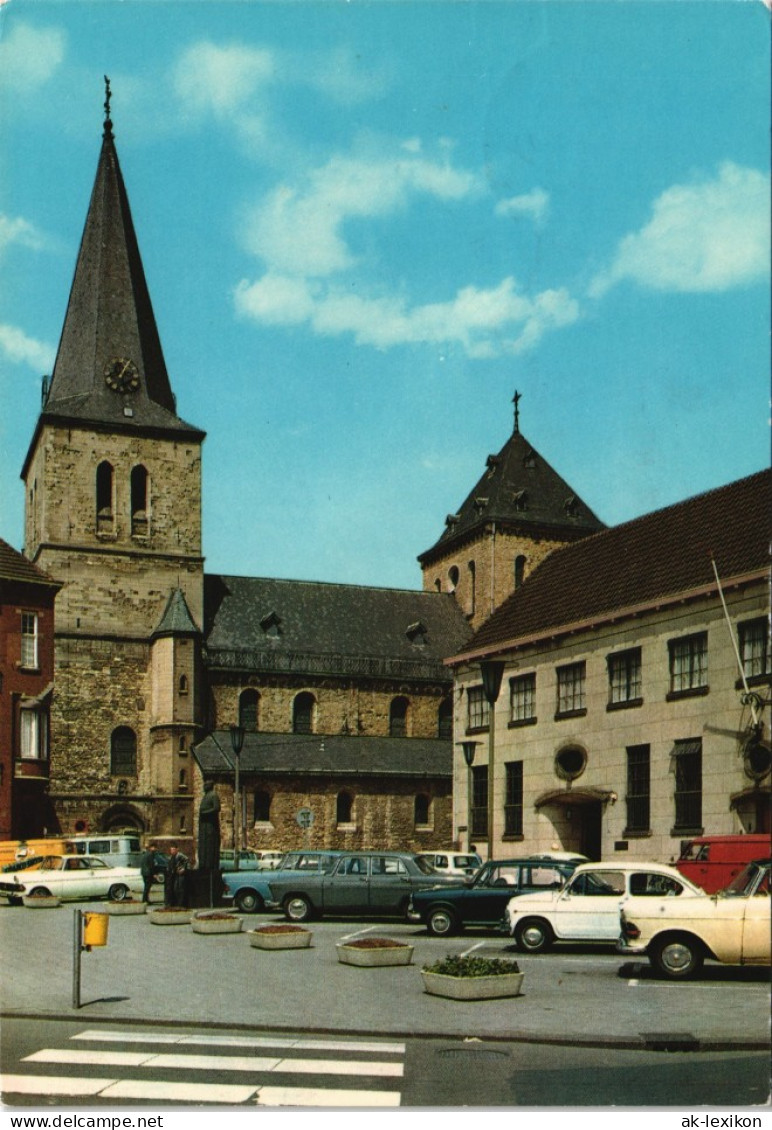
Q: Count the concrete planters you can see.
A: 7